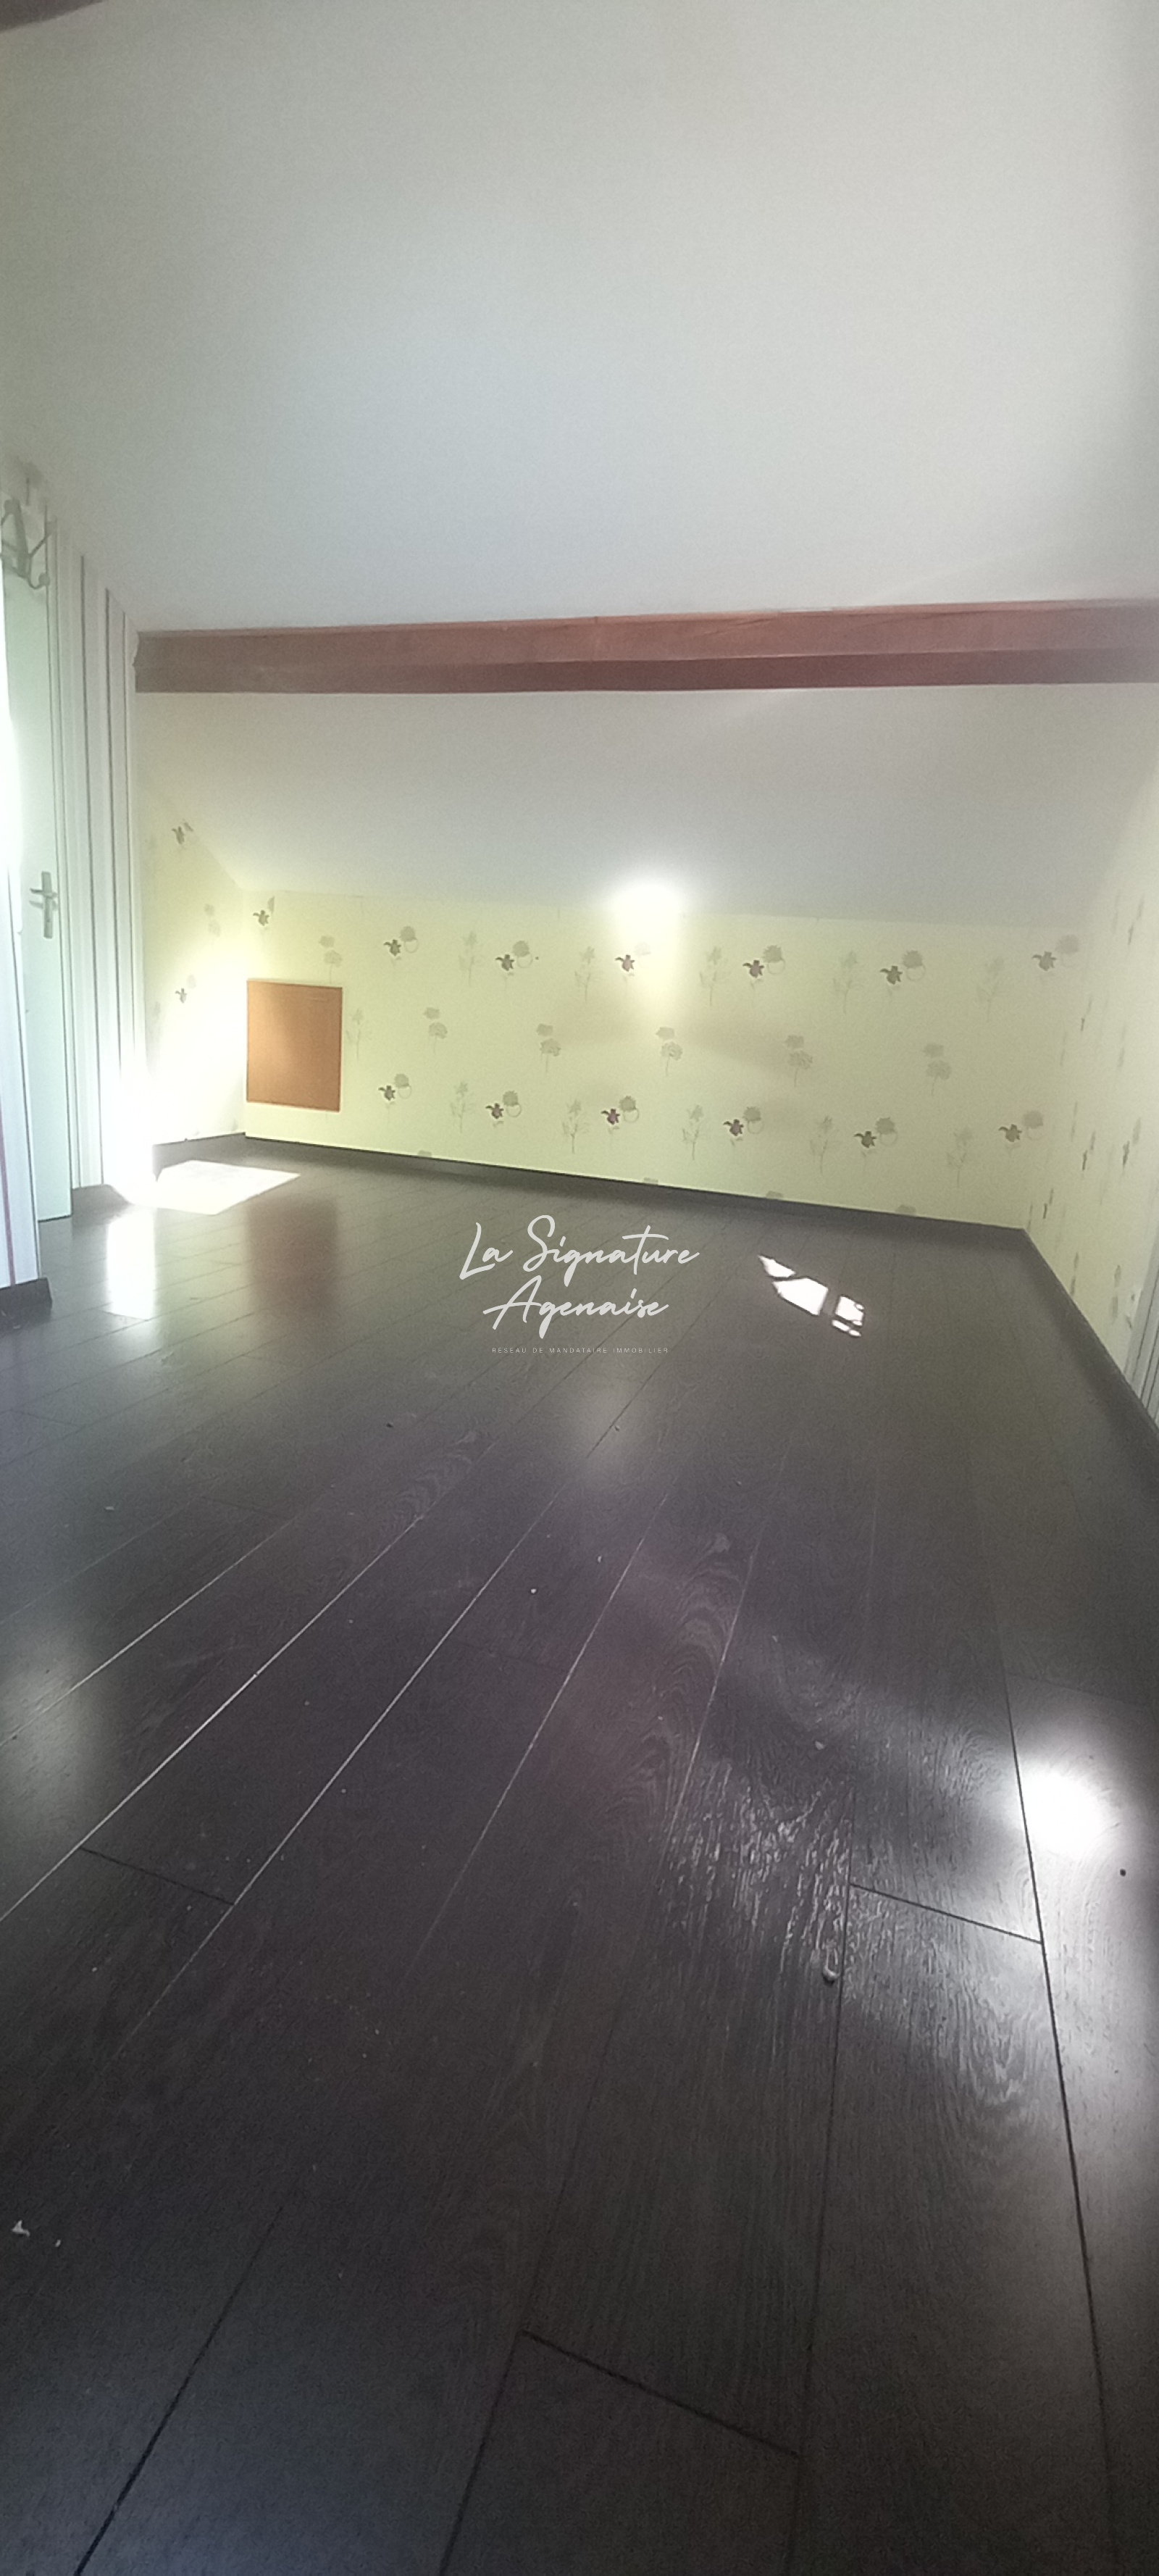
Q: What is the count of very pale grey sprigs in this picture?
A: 11